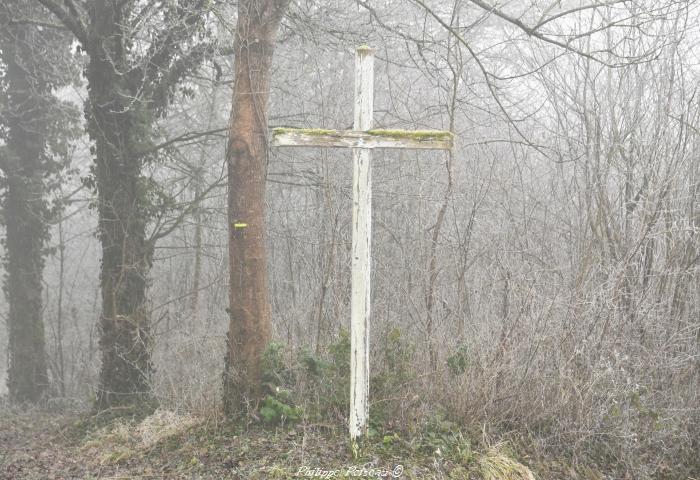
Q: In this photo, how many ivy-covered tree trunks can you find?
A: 2